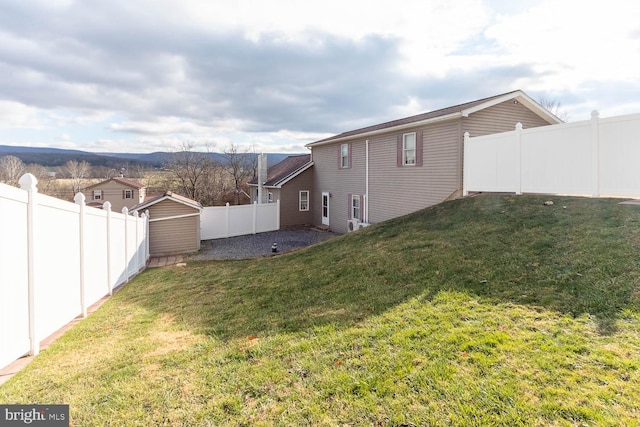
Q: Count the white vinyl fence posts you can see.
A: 13